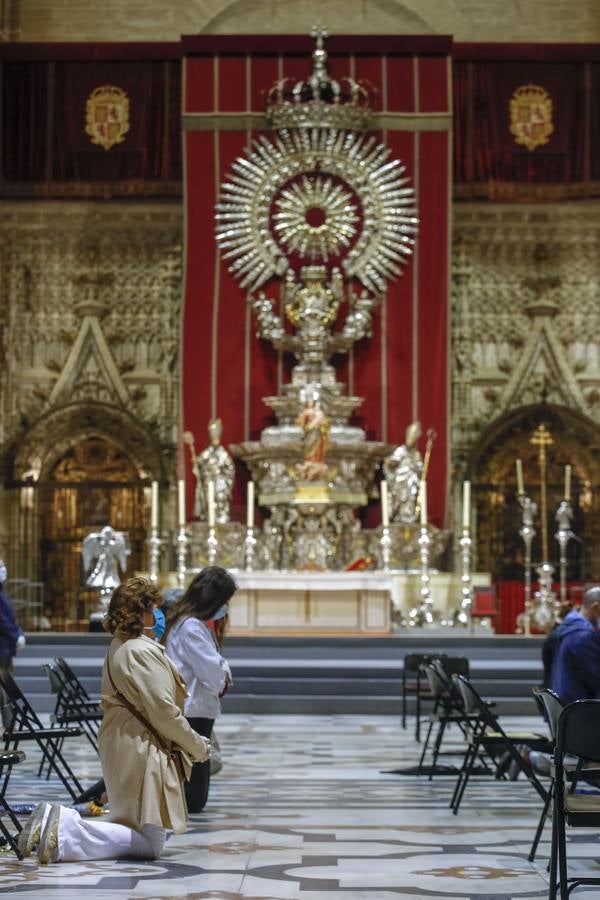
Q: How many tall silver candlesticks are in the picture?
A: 9